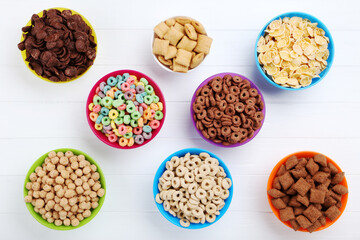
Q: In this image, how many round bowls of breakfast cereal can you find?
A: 8